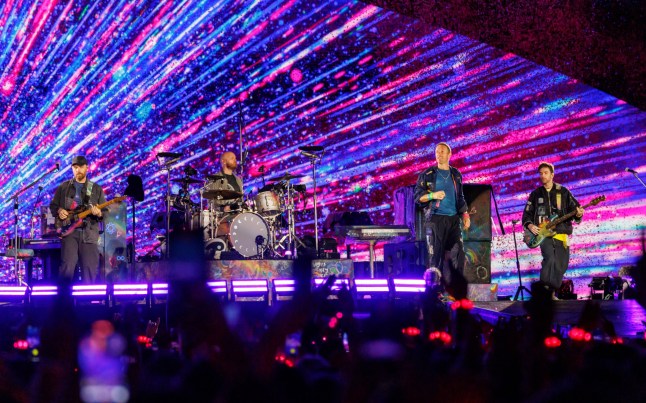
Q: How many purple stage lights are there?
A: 11